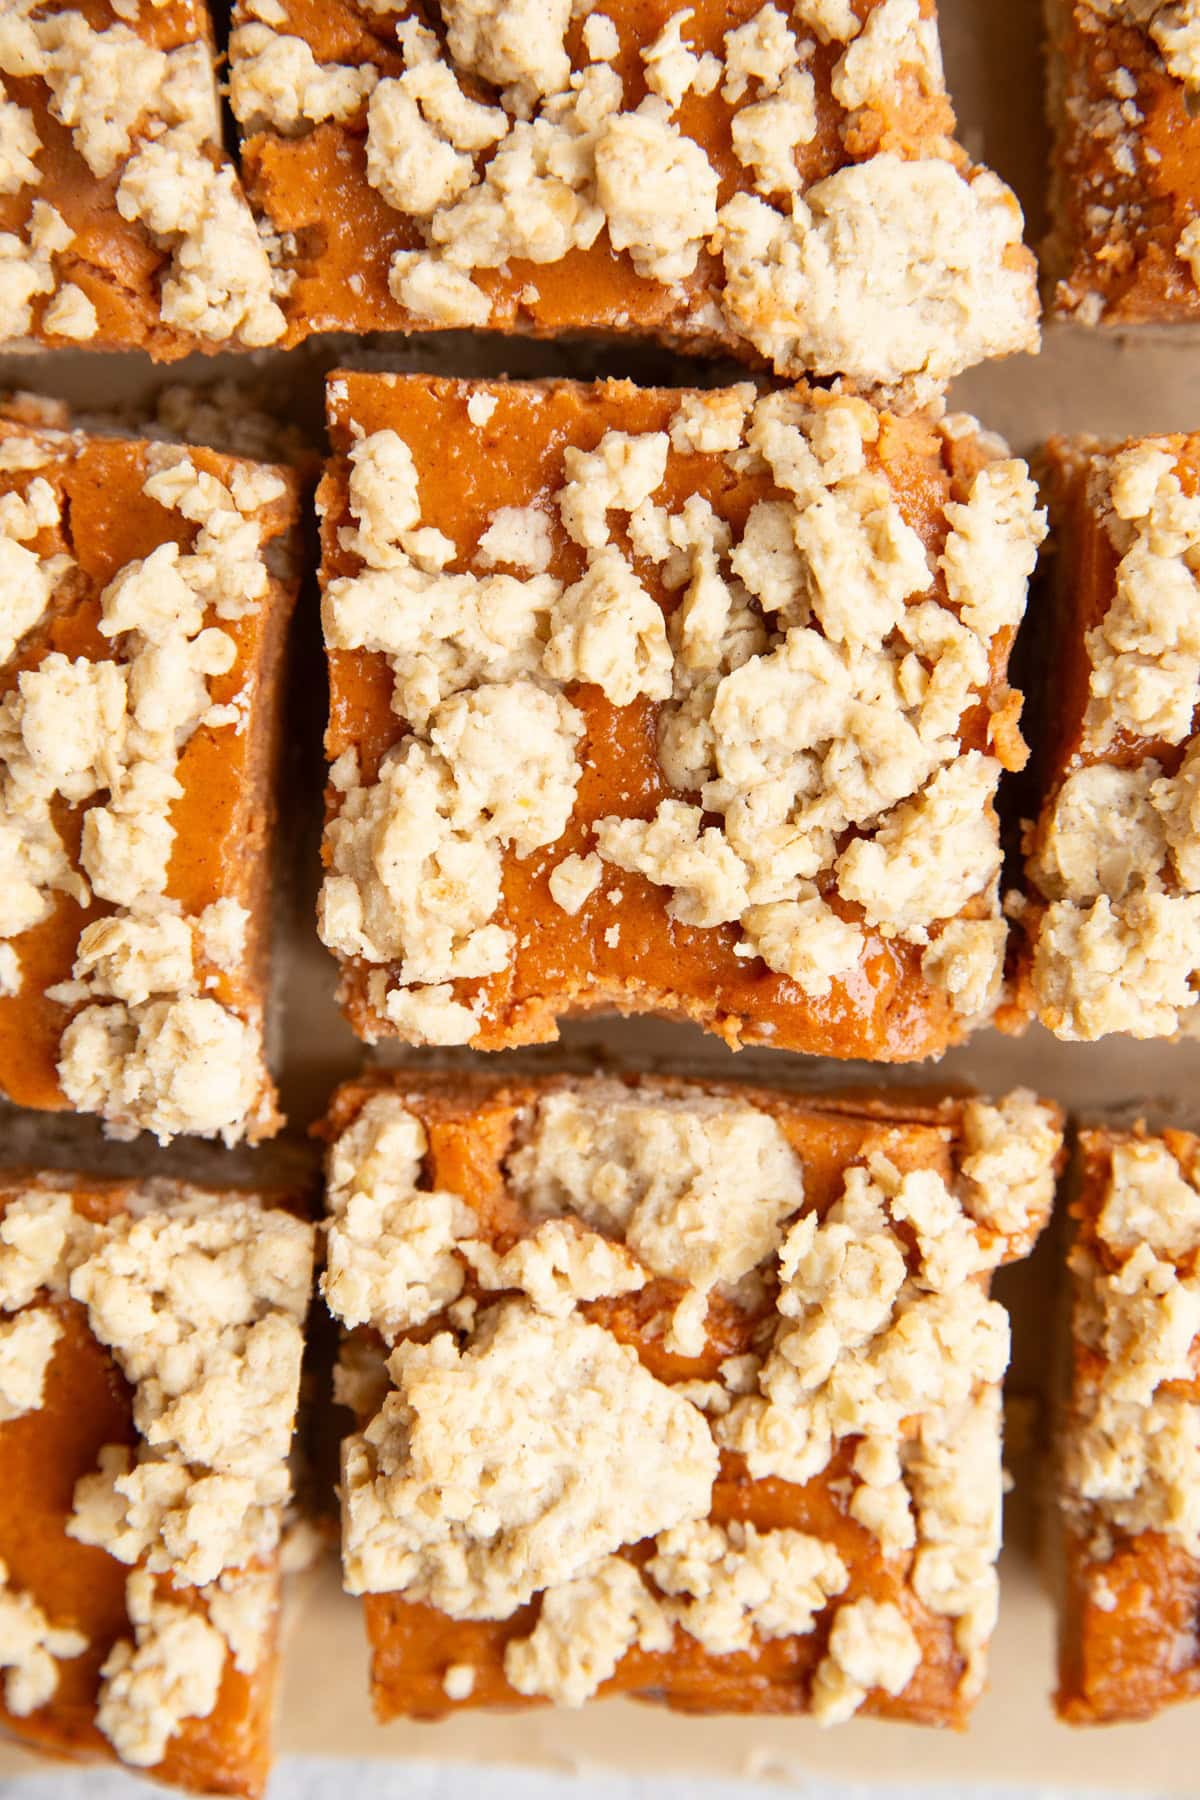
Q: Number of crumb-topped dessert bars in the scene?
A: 9